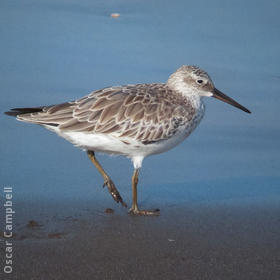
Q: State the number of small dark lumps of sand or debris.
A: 3